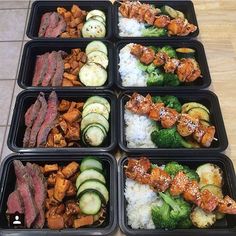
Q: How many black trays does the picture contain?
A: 8